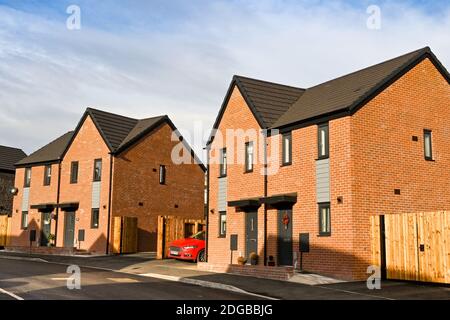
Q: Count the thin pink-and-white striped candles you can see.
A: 0